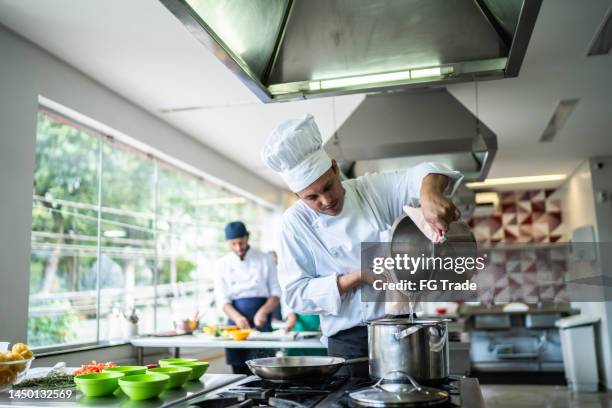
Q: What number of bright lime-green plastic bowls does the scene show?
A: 6